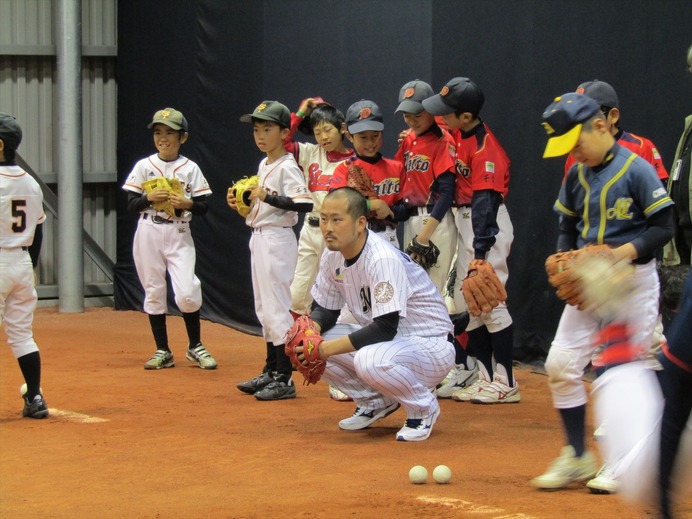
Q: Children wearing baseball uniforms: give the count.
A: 9